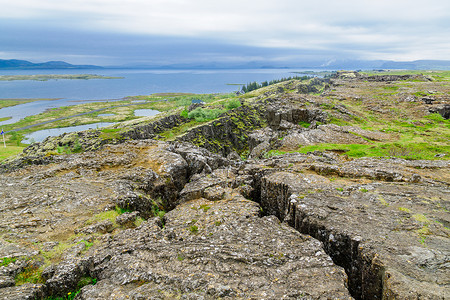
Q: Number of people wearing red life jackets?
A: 0